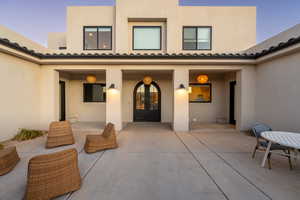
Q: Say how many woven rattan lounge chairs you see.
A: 4